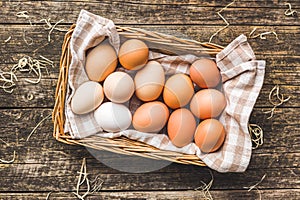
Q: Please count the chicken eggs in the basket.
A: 12